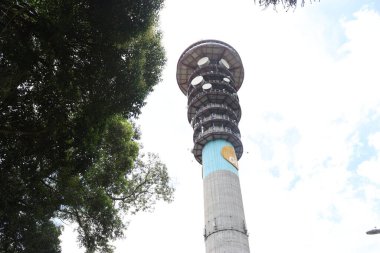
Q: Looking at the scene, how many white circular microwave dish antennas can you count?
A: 5